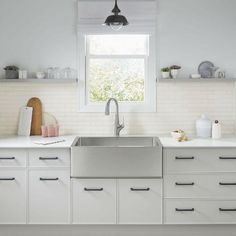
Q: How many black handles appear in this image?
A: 12